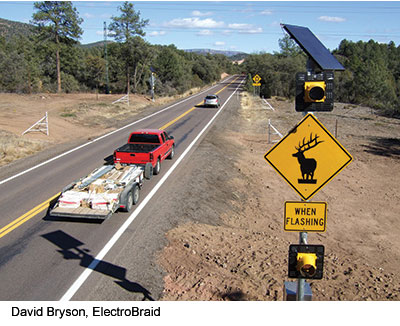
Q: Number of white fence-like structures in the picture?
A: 4